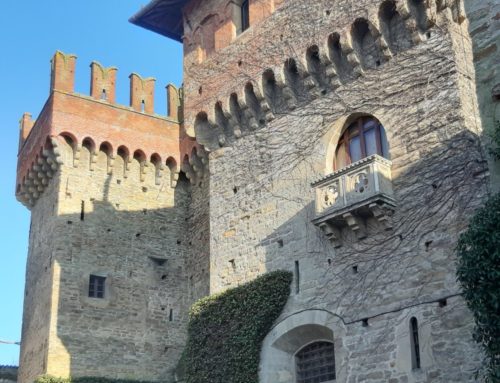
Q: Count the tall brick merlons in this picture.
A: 5